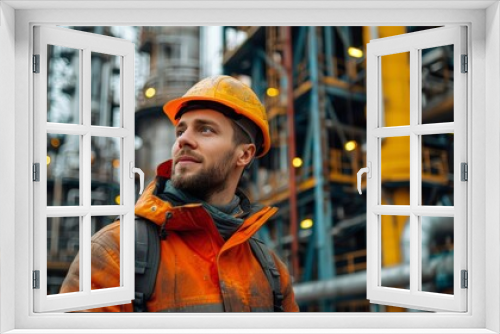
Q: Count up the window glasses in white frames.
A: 12